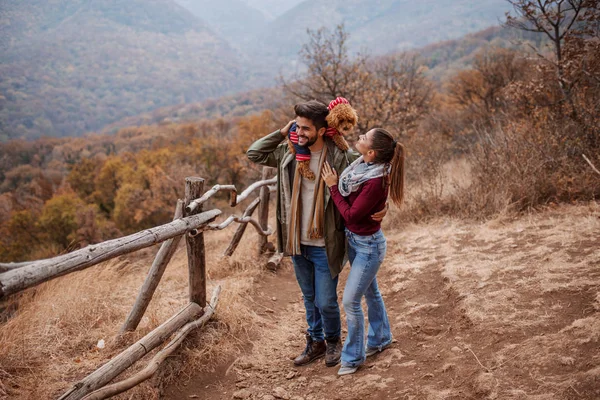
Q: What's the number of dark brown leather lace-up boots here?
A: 2